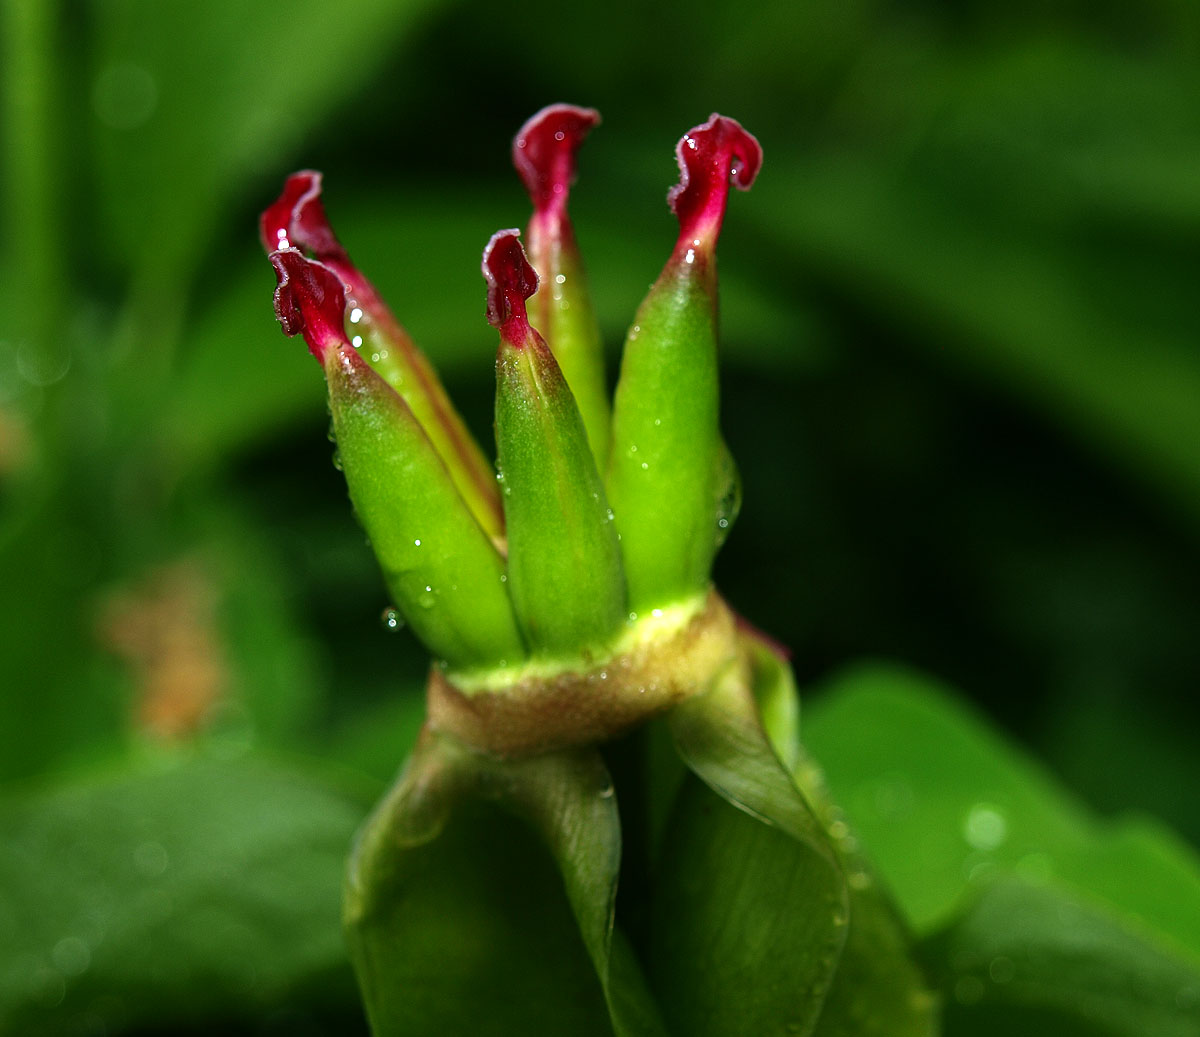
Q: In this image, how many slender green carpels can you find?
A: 5